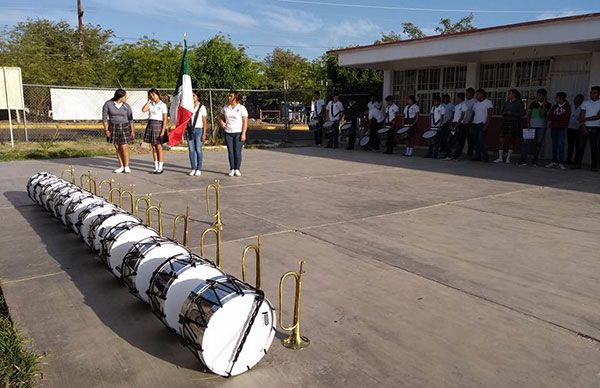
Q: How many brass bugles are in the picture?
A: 13